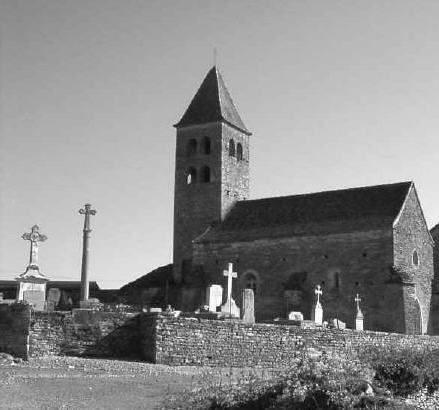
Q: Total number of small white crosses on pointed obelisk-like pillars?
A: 2